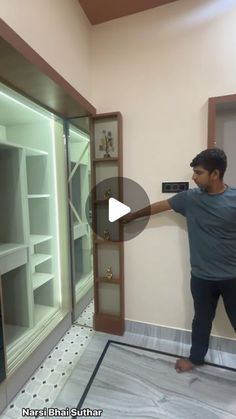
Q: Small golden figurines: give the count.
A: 3